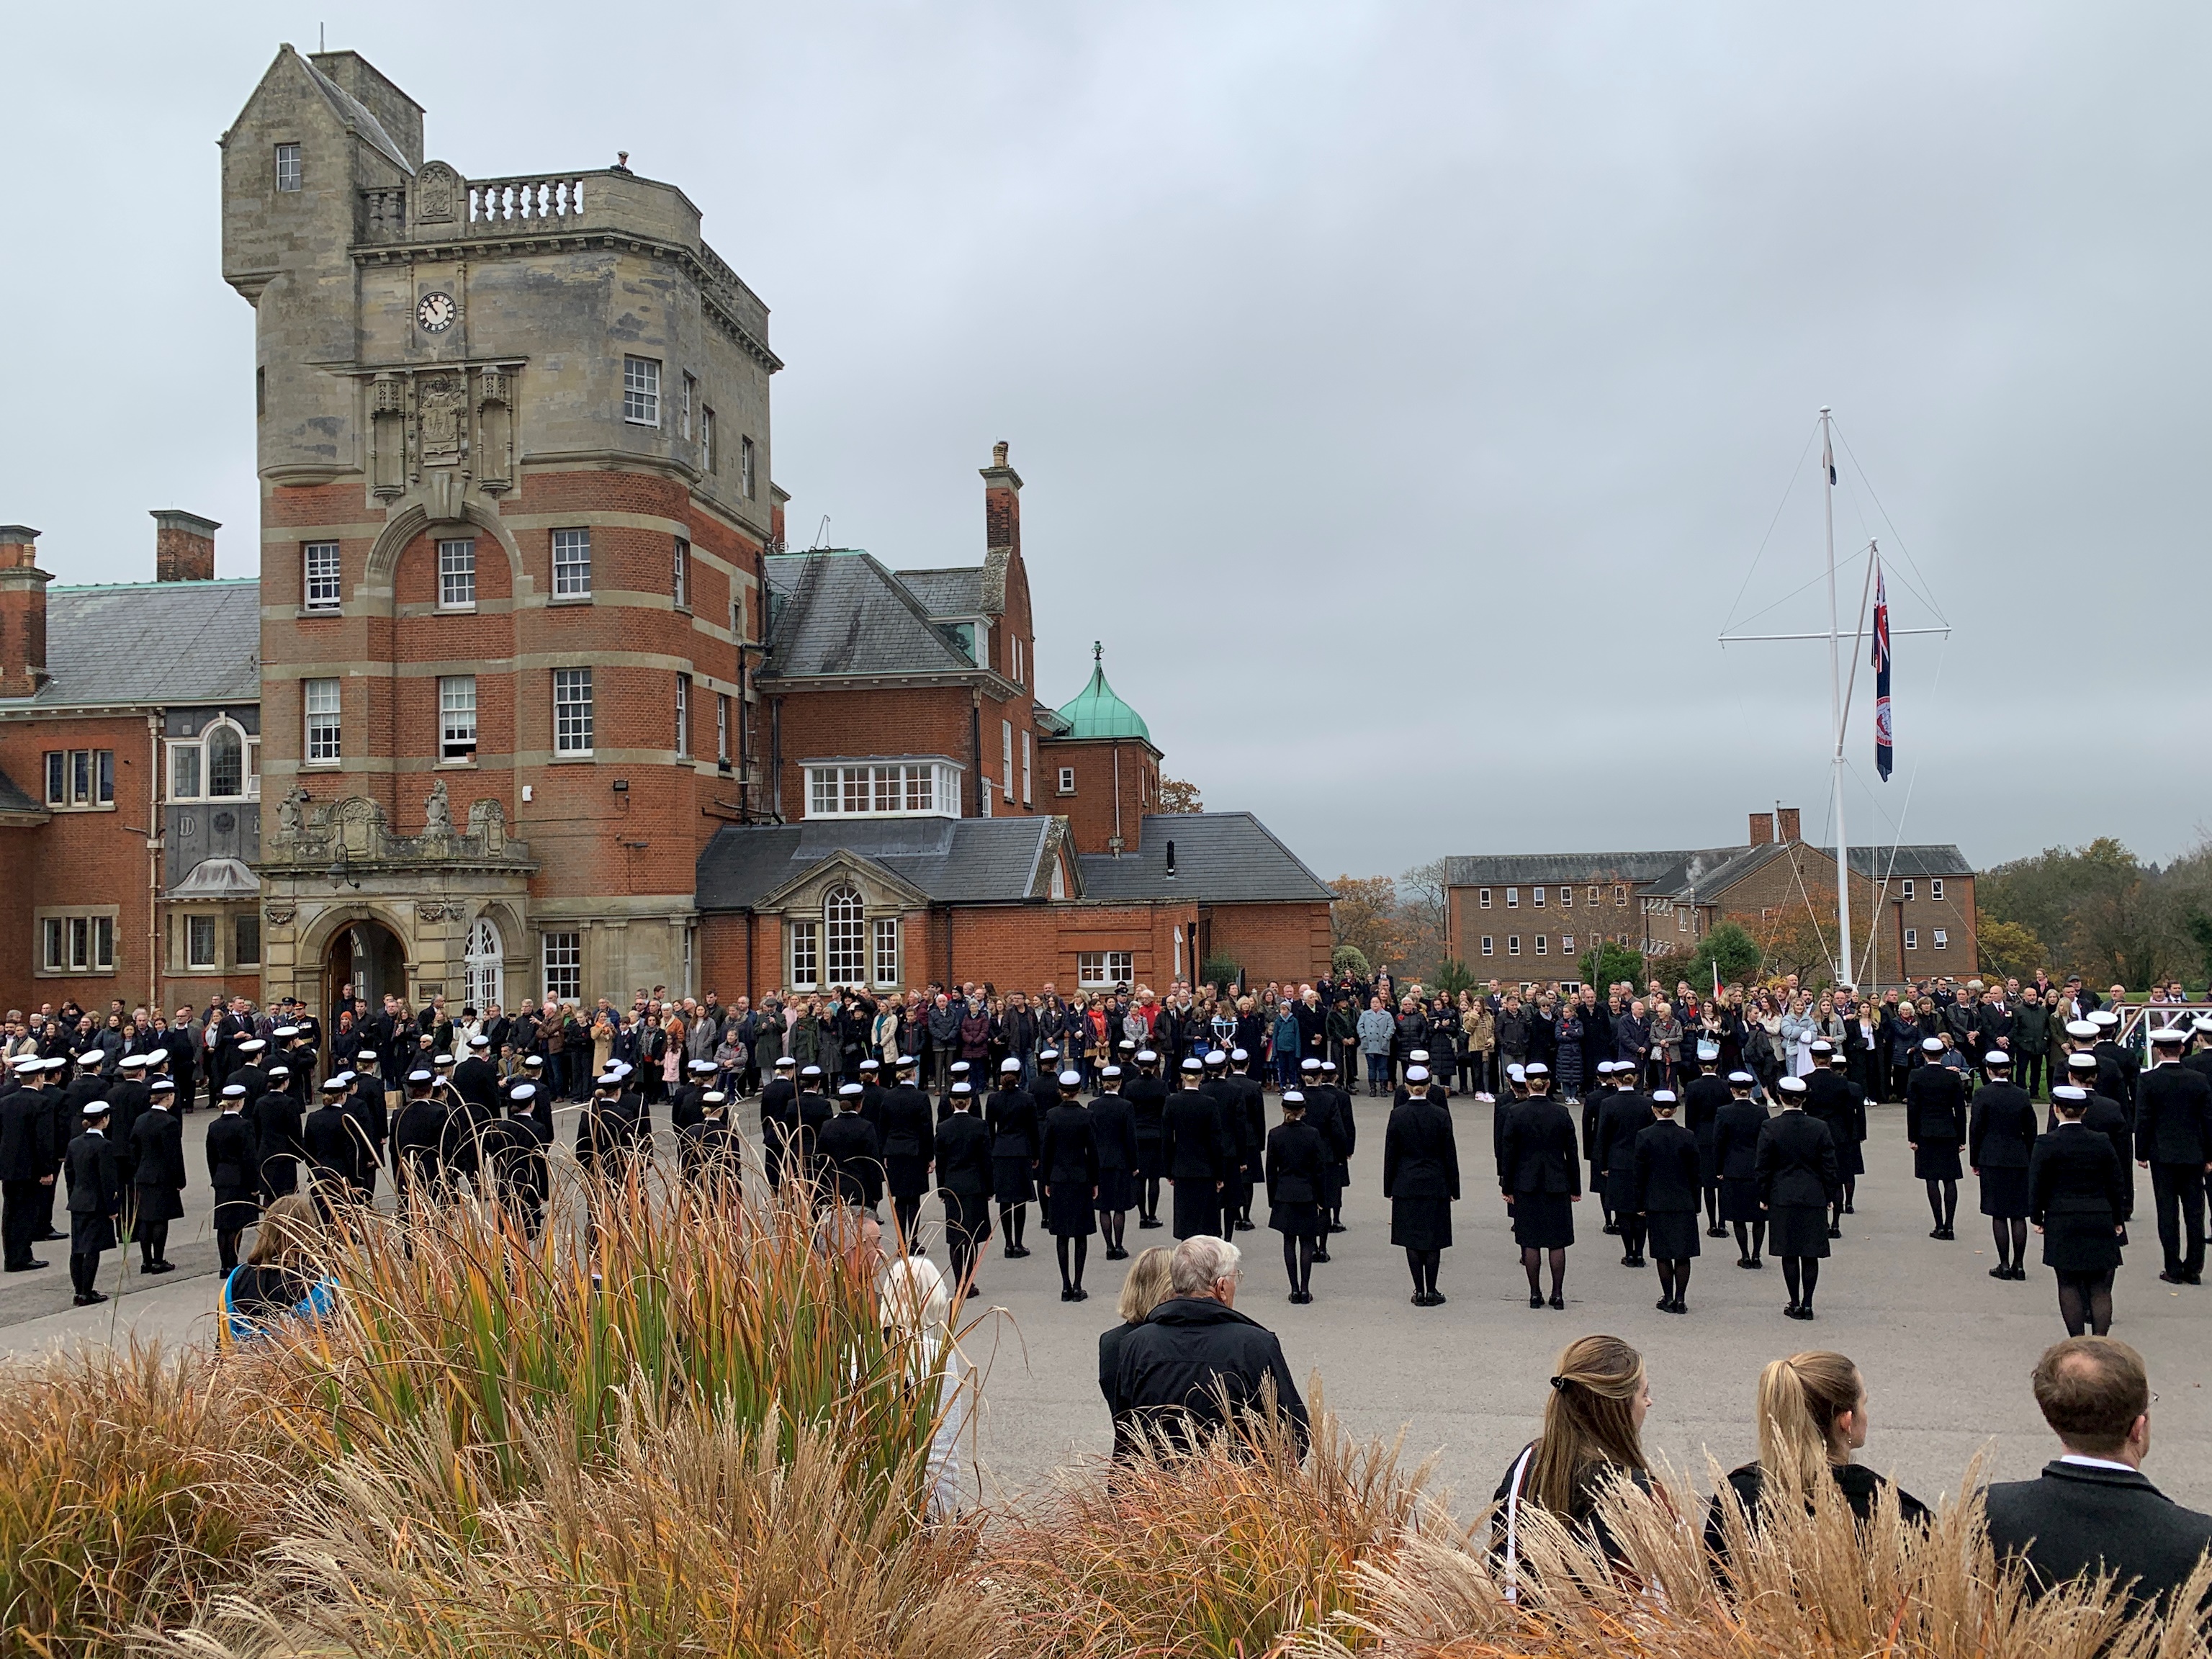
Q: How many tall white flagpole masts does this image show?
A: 1